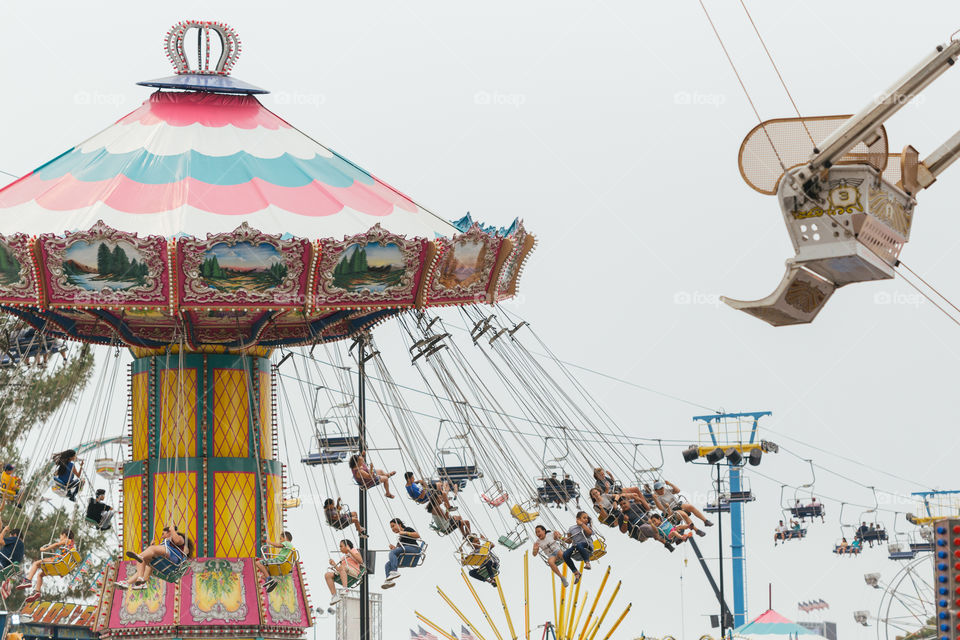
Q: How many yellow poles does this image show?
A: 14